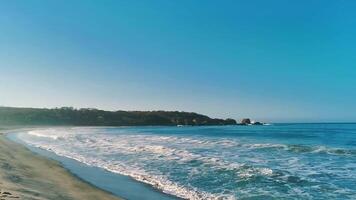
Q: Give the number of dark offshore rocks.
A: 2